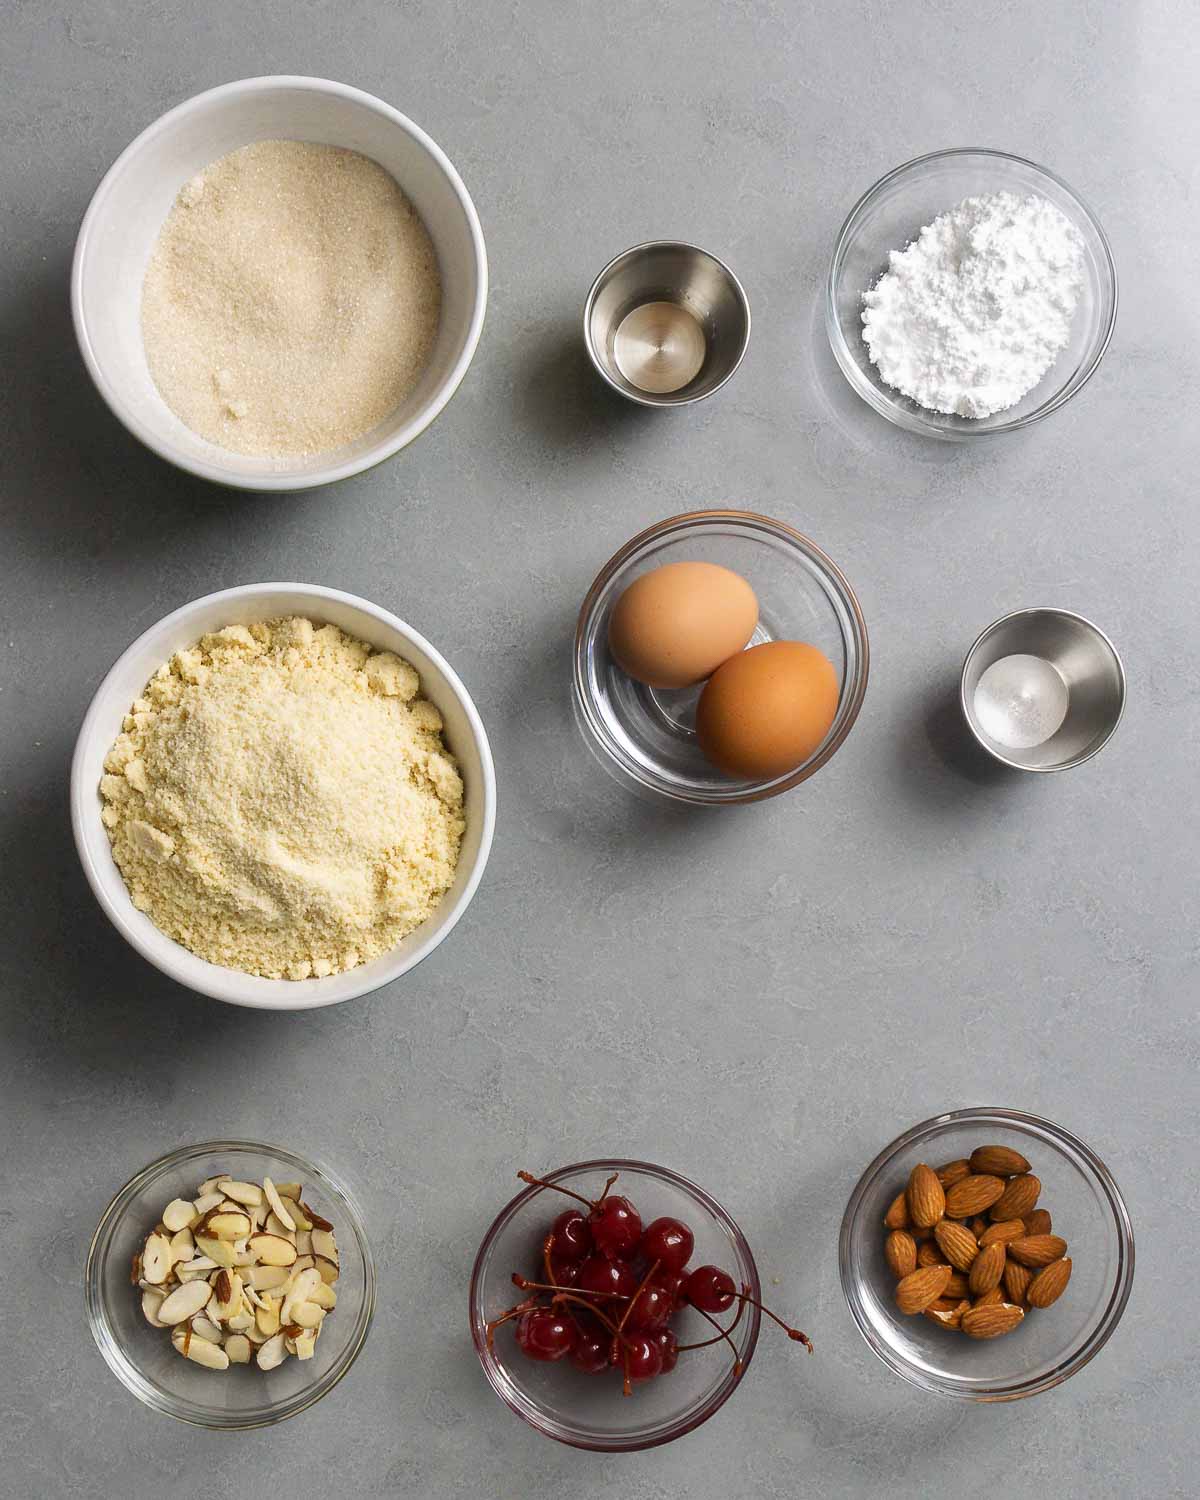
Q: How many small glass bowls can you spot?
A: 5